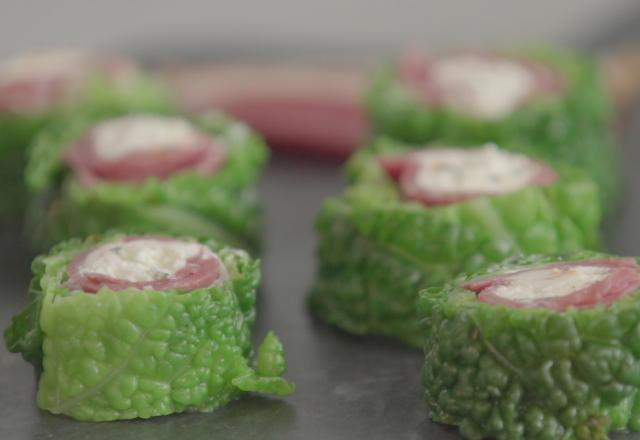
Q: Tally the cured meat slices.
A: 6